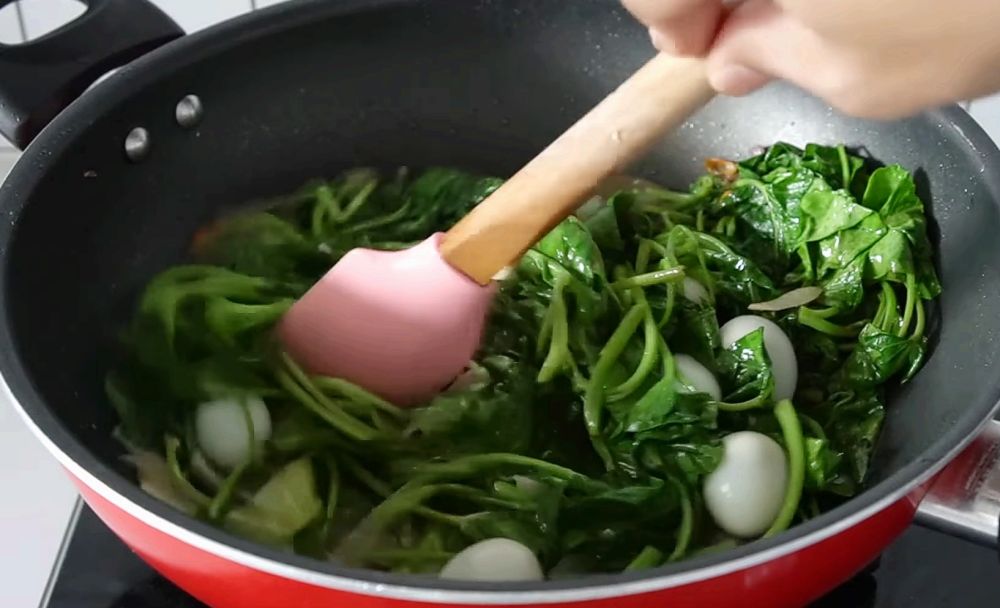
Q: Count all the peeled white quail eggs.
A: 5